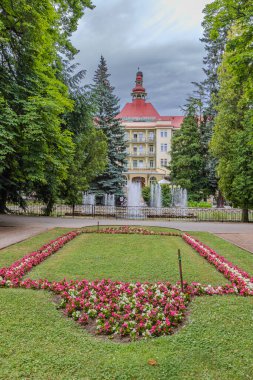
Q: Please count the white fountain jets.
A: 5